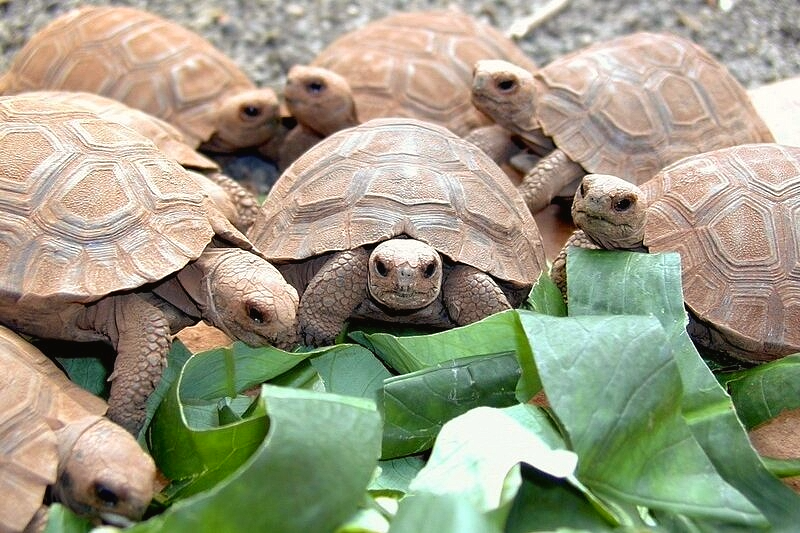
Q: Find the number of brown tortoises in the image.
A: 8